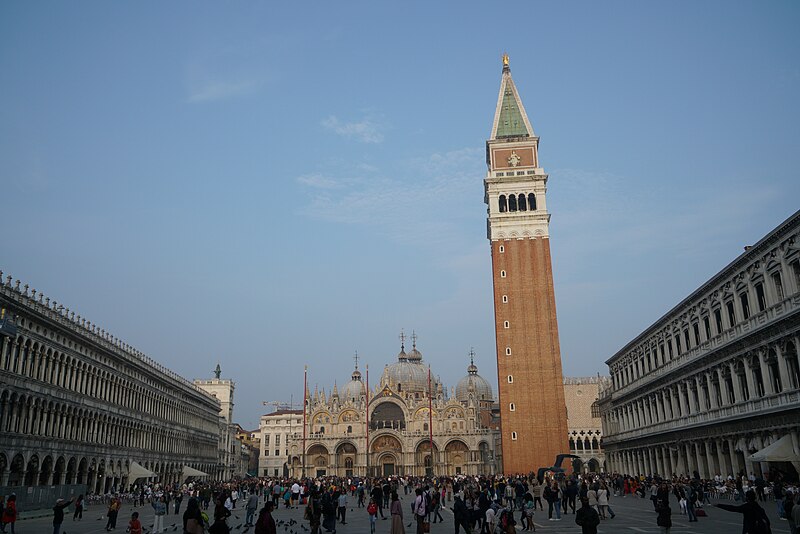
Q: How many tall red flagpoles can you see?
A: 3